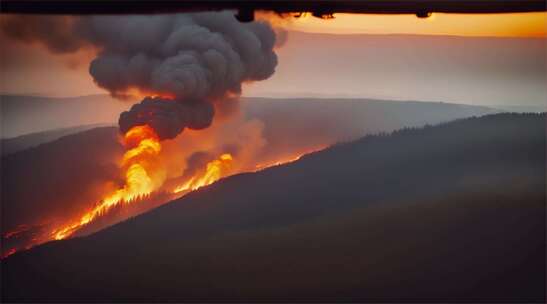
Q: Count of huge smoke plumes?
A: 1